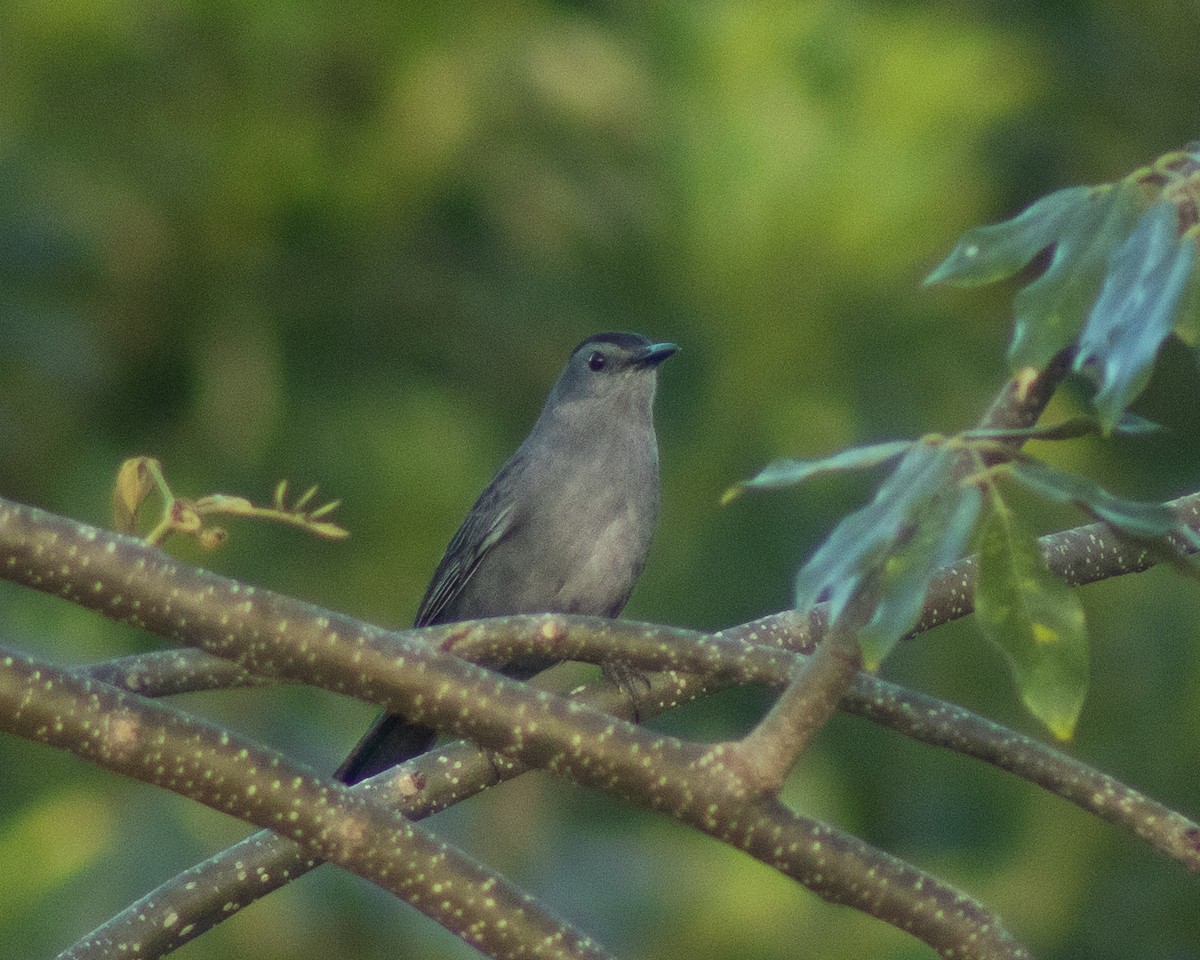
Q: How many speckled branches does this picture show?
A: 4